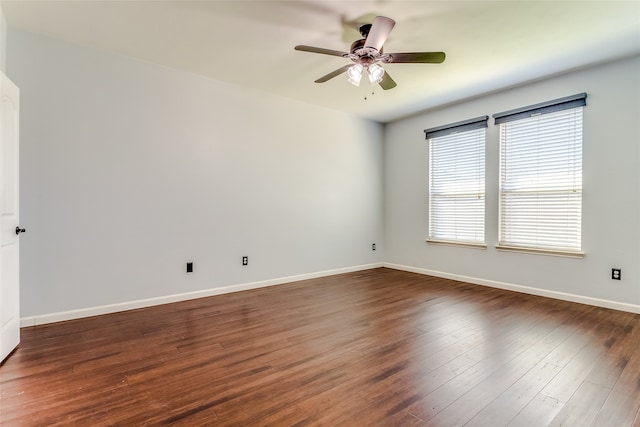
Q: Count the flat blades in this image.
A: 5